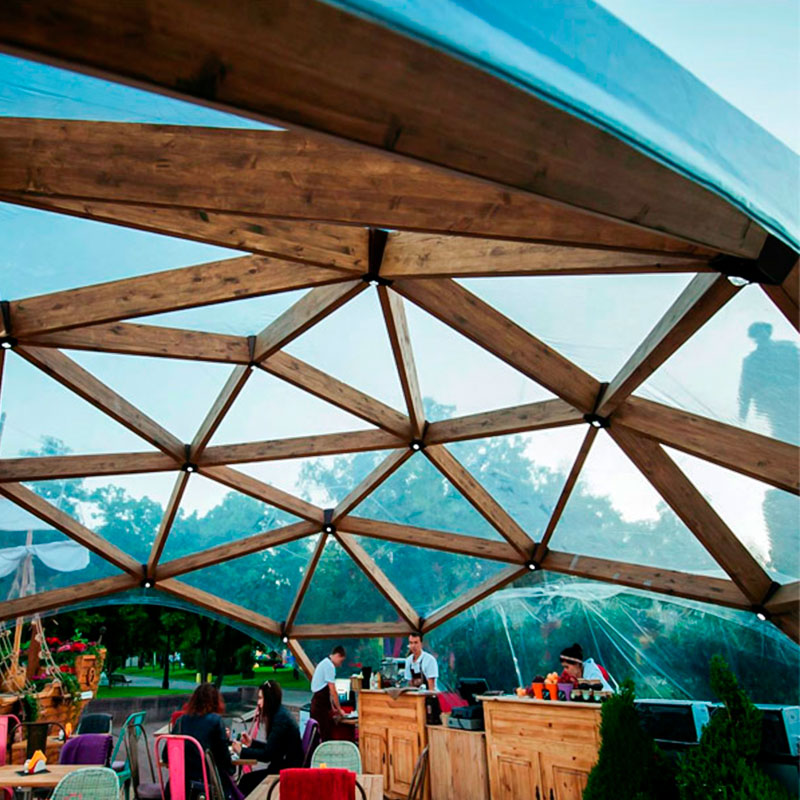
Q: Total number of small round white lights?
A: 12